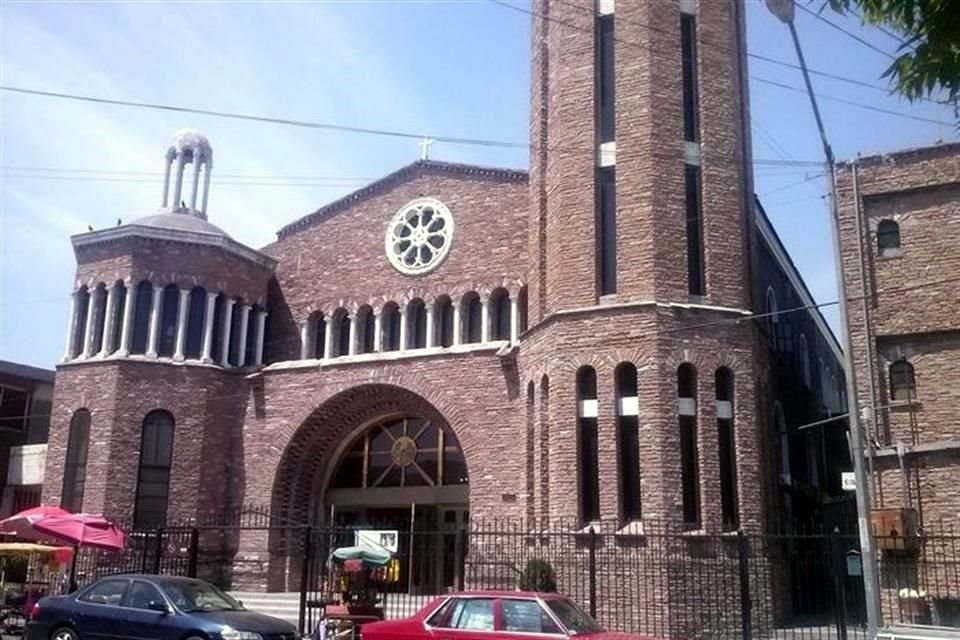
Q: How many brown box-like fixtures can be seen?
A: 1